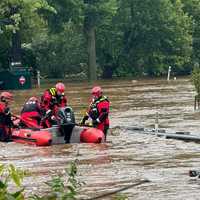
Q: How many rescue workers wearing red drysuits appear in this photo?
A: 4